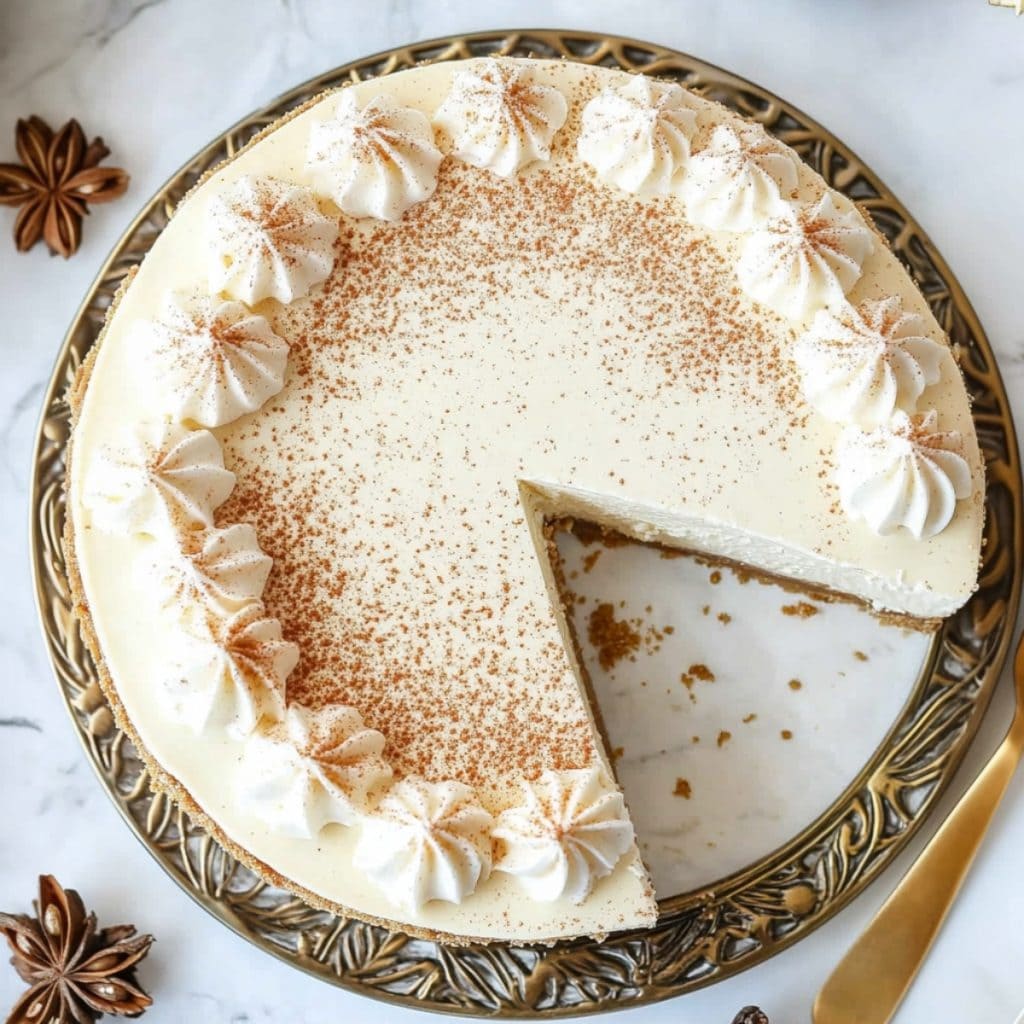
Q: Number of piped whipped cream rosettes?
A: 15